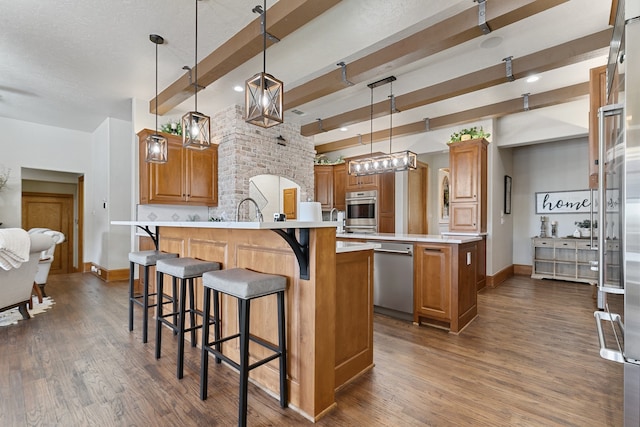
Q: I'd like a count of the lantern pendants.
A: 3